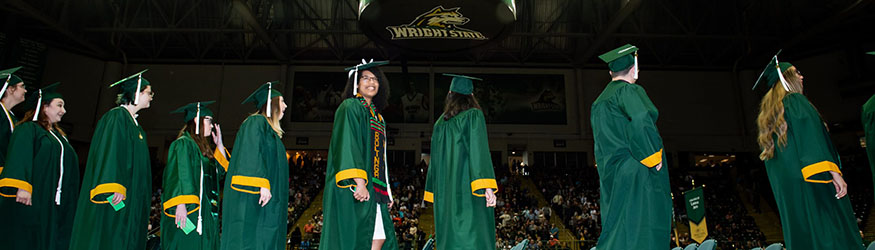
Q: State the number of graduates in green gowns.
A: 10